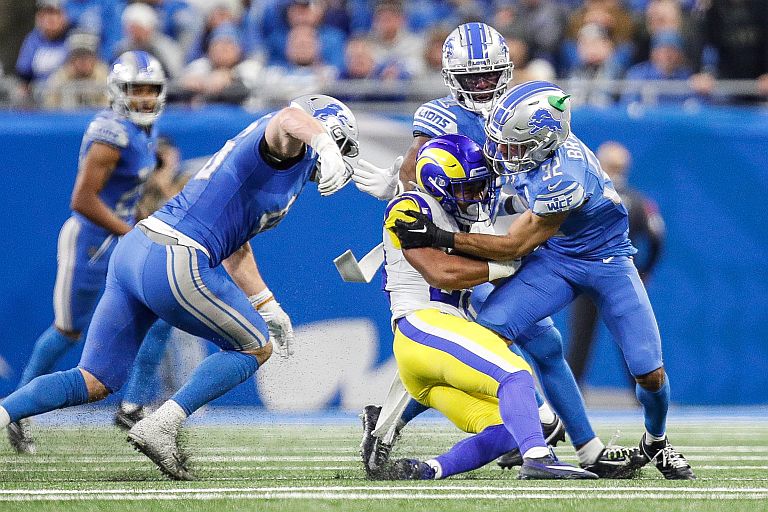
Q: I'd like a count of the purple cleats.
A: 2